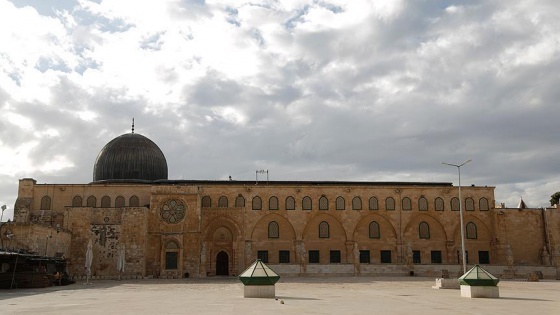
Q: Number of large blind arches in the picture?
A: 5